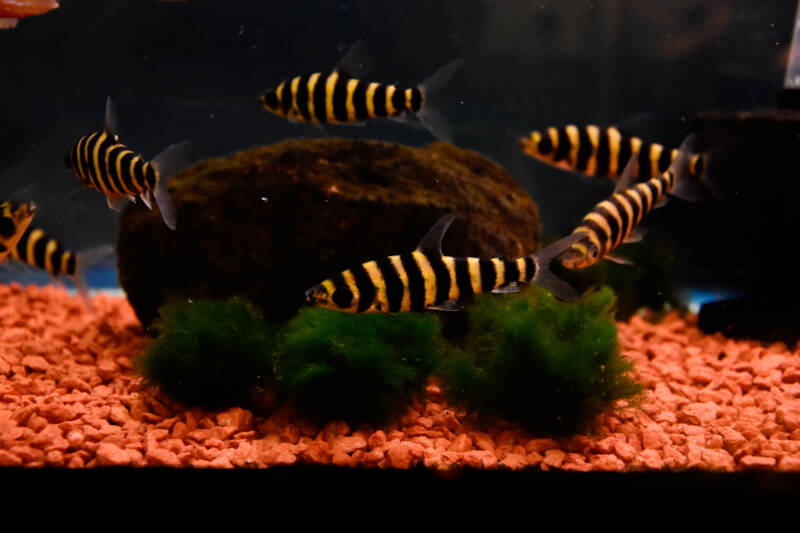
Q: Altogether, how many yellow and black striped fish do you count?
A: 7